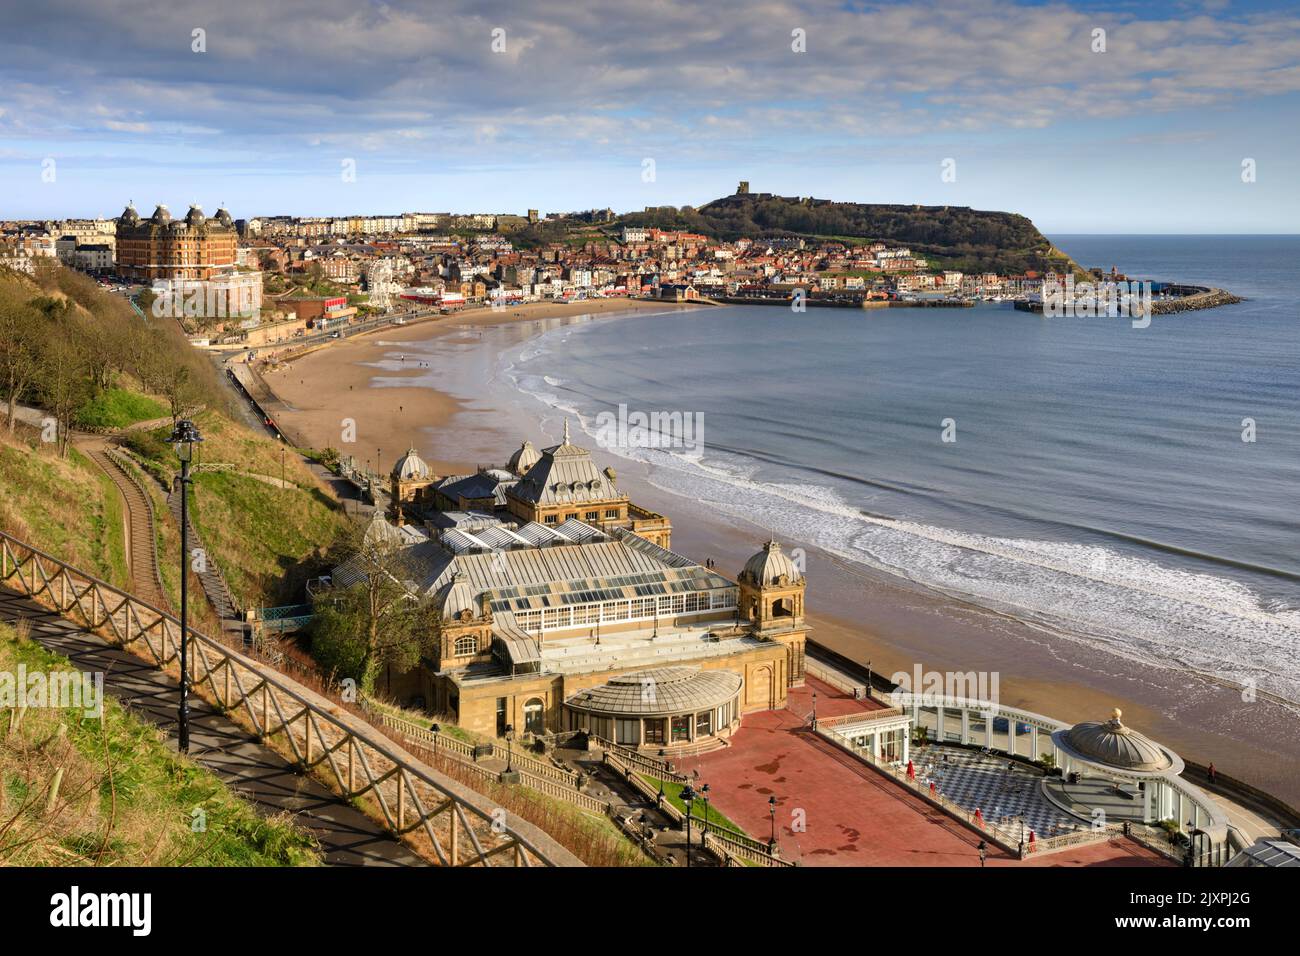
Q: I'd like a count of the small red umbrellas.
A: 4